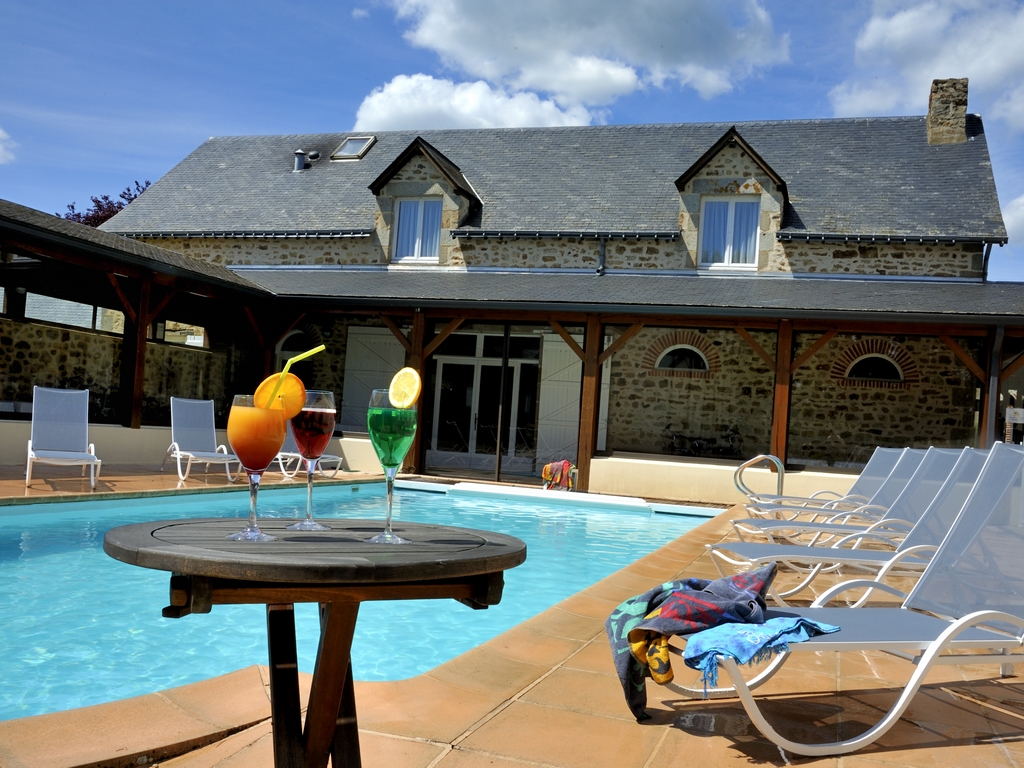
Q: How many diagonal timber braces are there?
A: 12